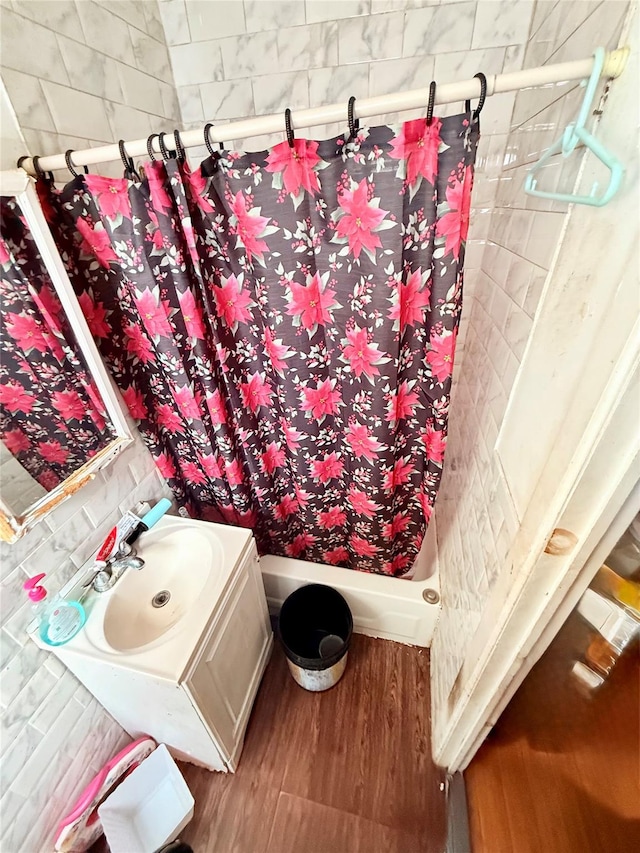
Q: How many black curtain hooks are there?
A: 12